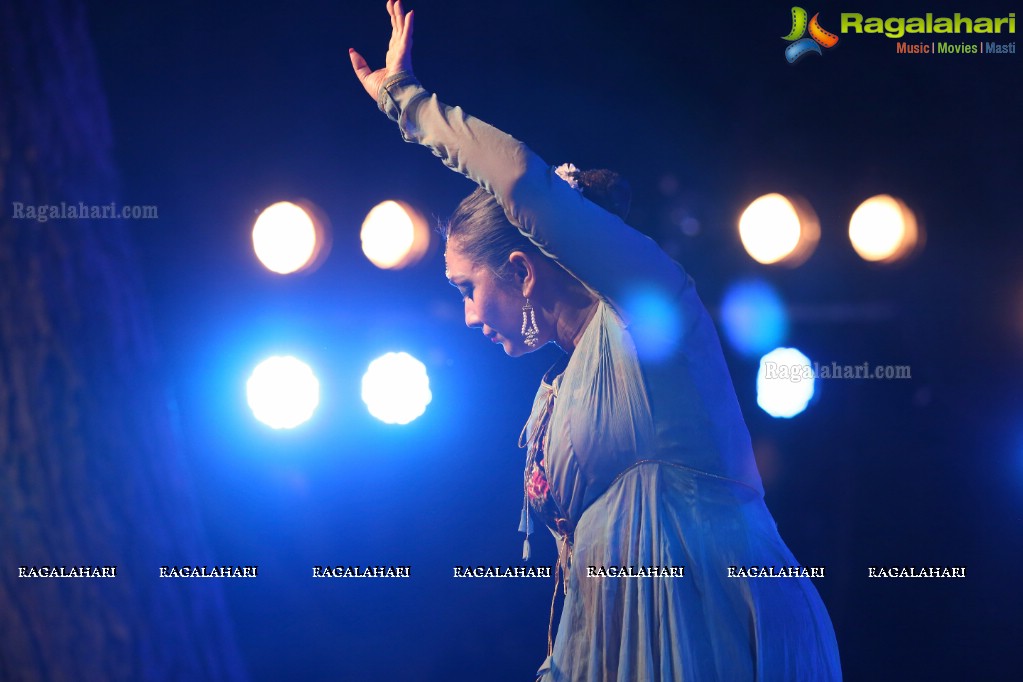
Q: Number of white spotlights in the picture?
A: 7